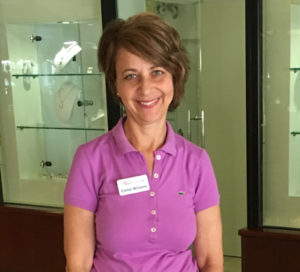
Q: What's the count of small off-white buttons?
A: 5